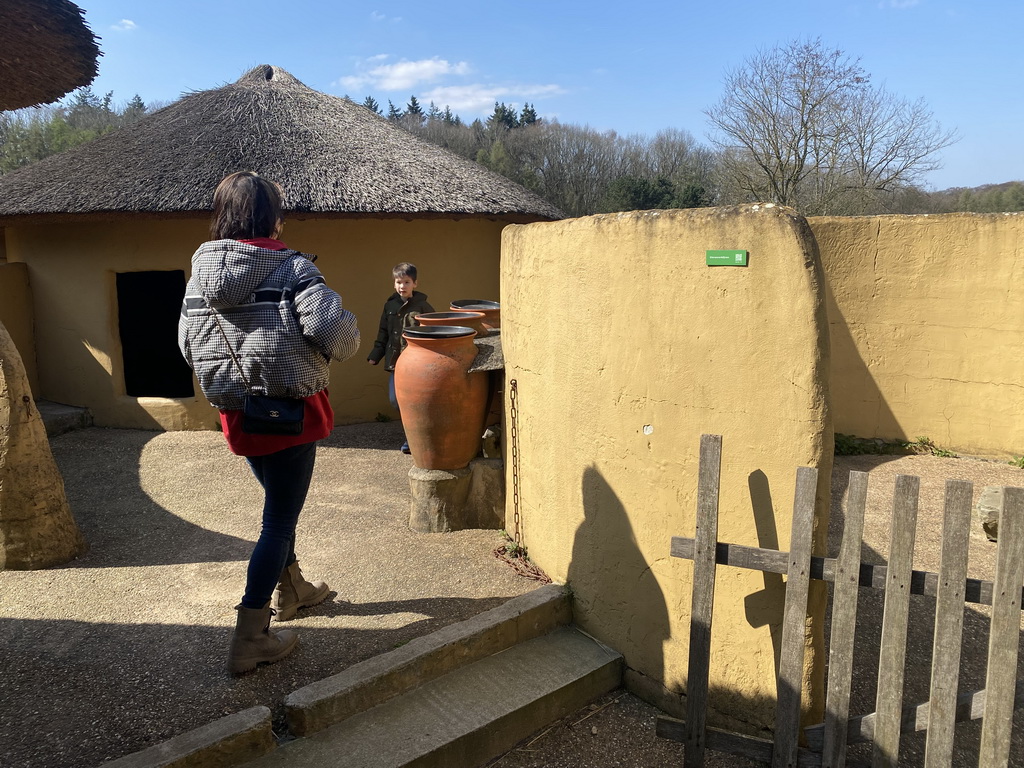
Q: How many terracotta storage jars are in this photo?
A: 3